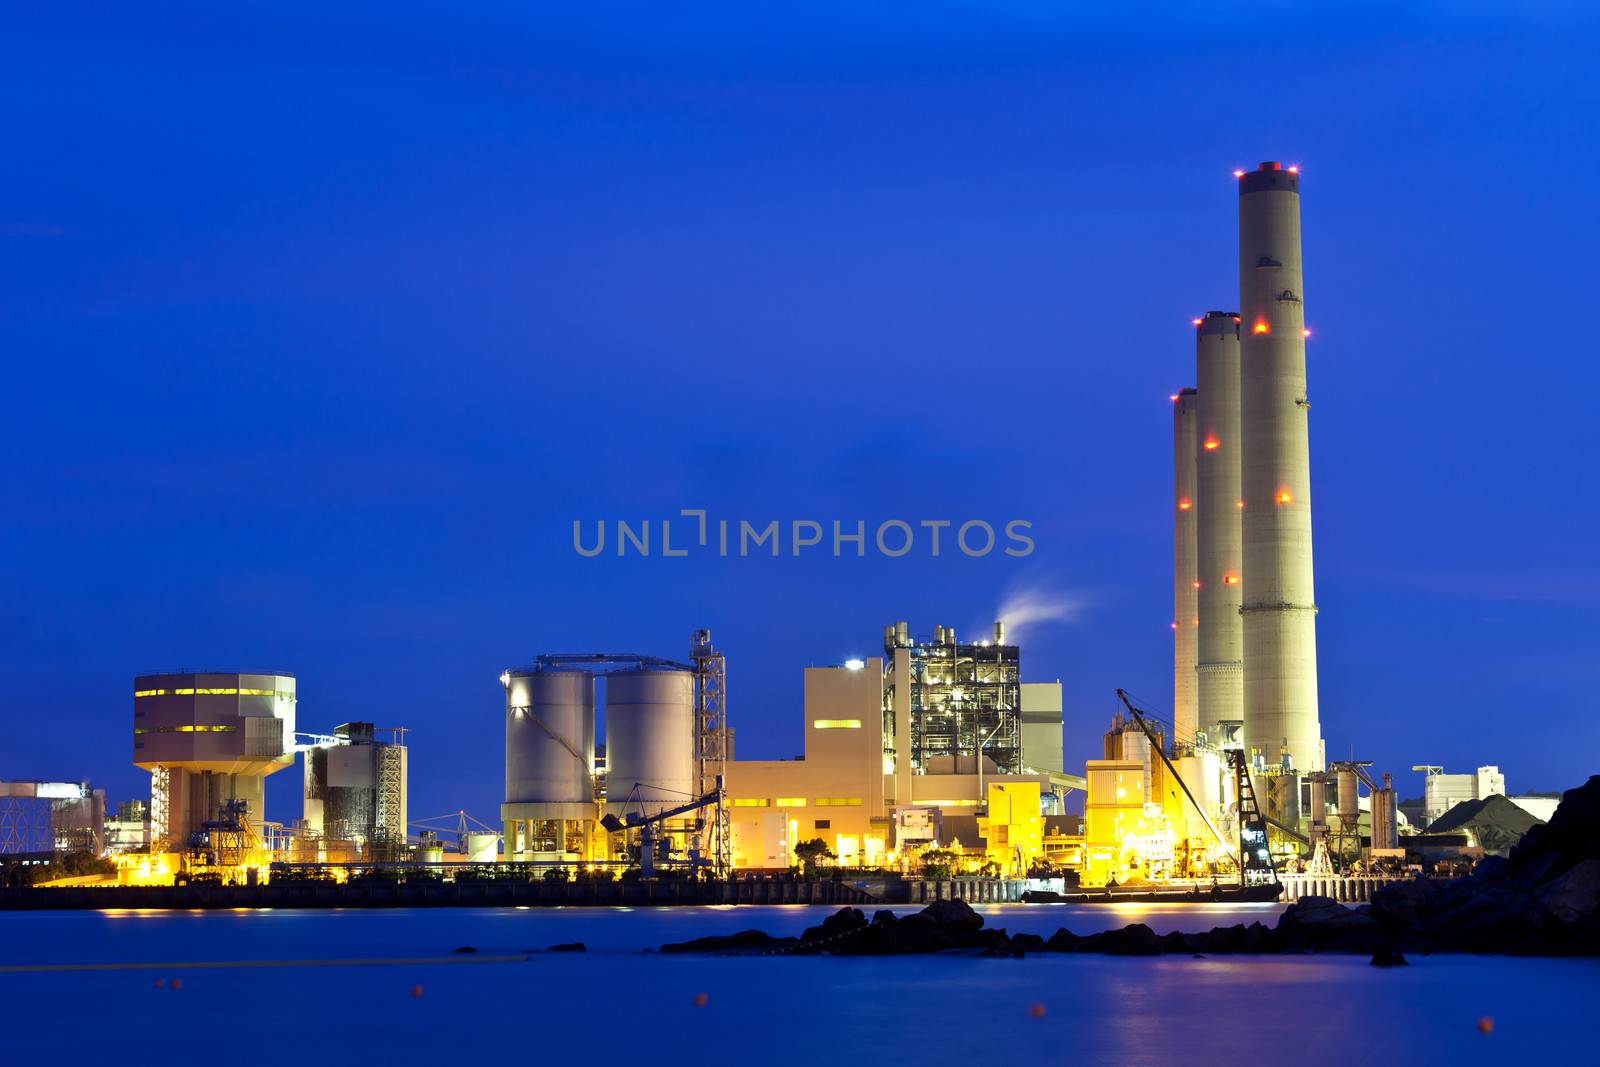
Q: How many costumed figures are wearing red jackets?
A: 0